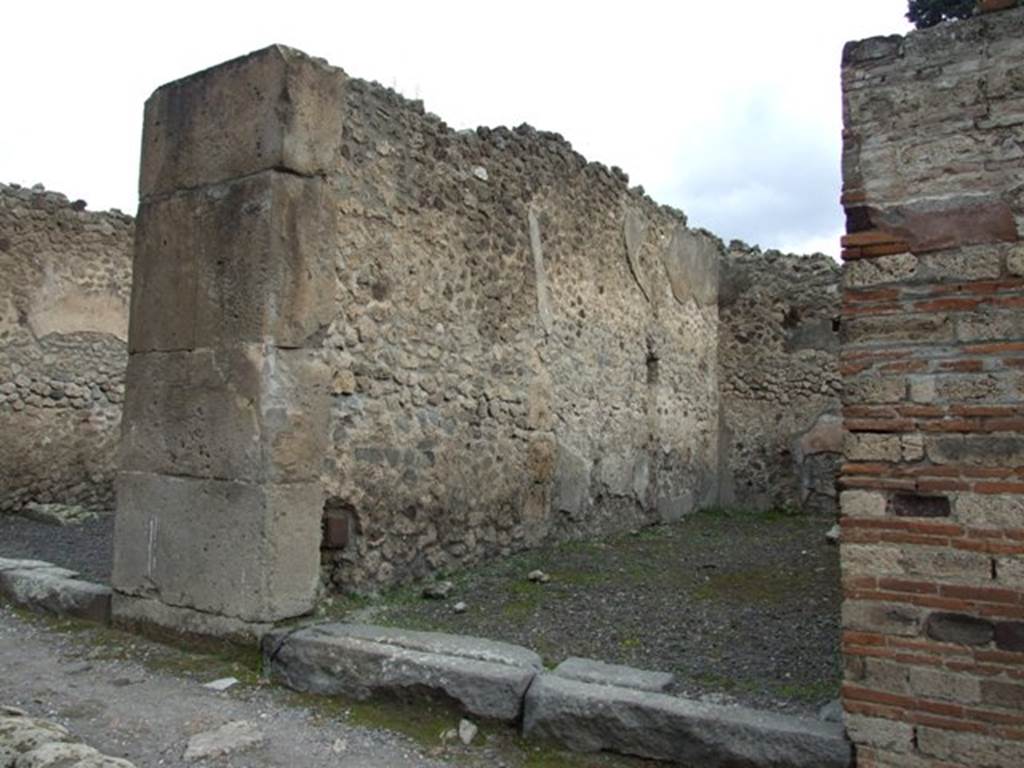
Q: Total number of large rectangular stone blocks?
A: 4